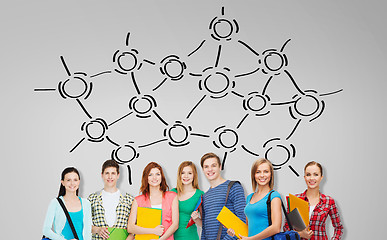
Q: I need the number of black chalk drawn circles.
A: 14